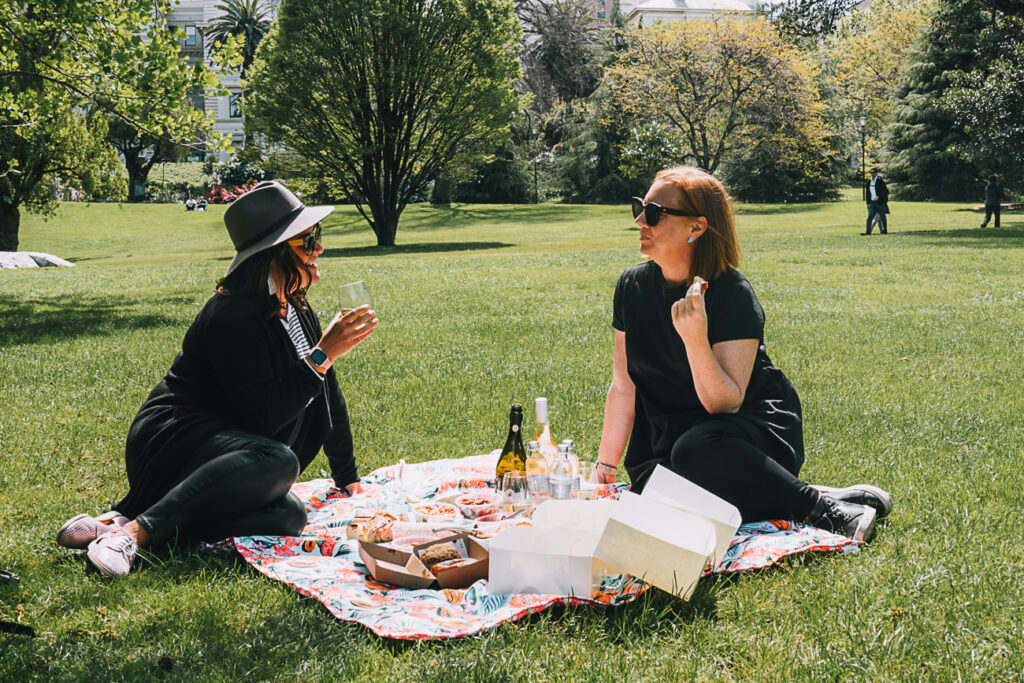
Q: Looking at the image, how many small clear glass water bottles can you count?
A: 3